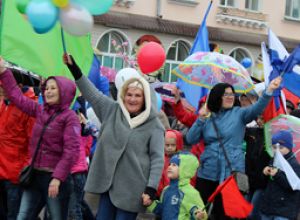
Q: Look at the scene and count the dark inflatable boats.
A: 0